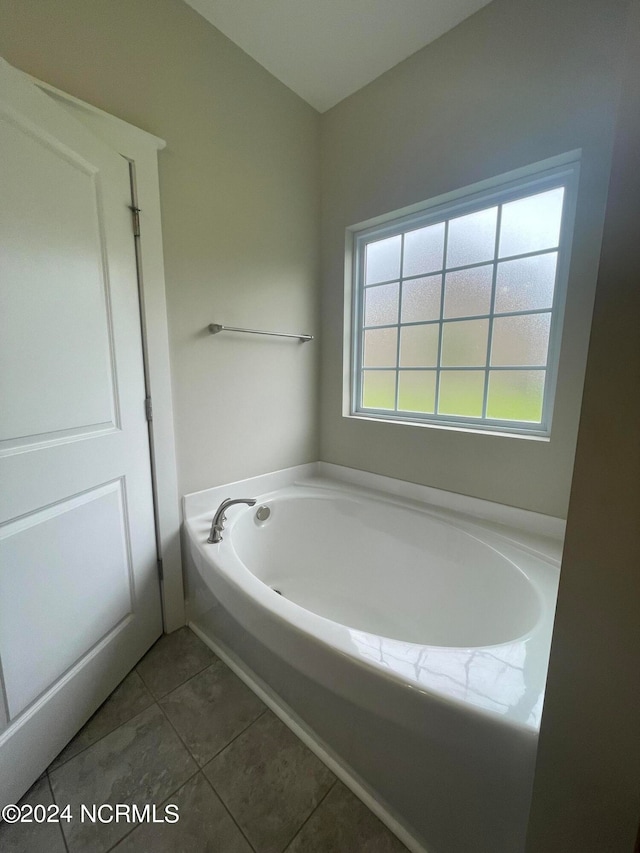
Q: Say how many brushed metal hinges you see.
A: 3